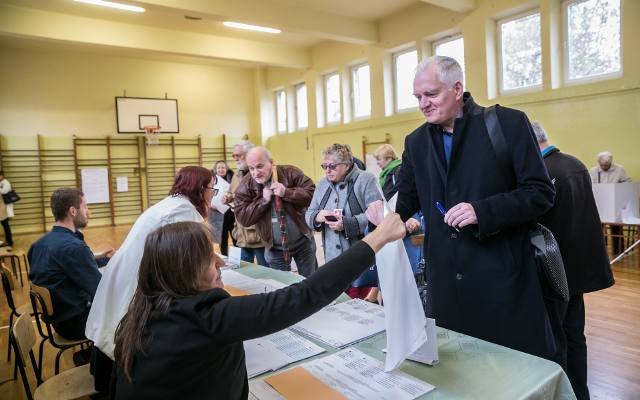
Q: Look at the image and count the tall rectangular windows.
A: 8